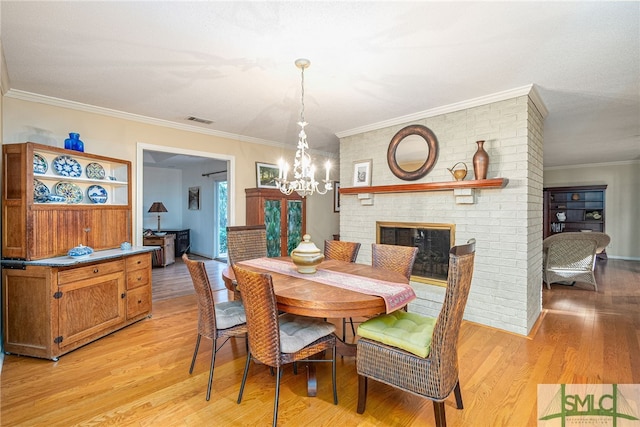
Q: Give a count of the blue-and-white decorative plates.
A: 6